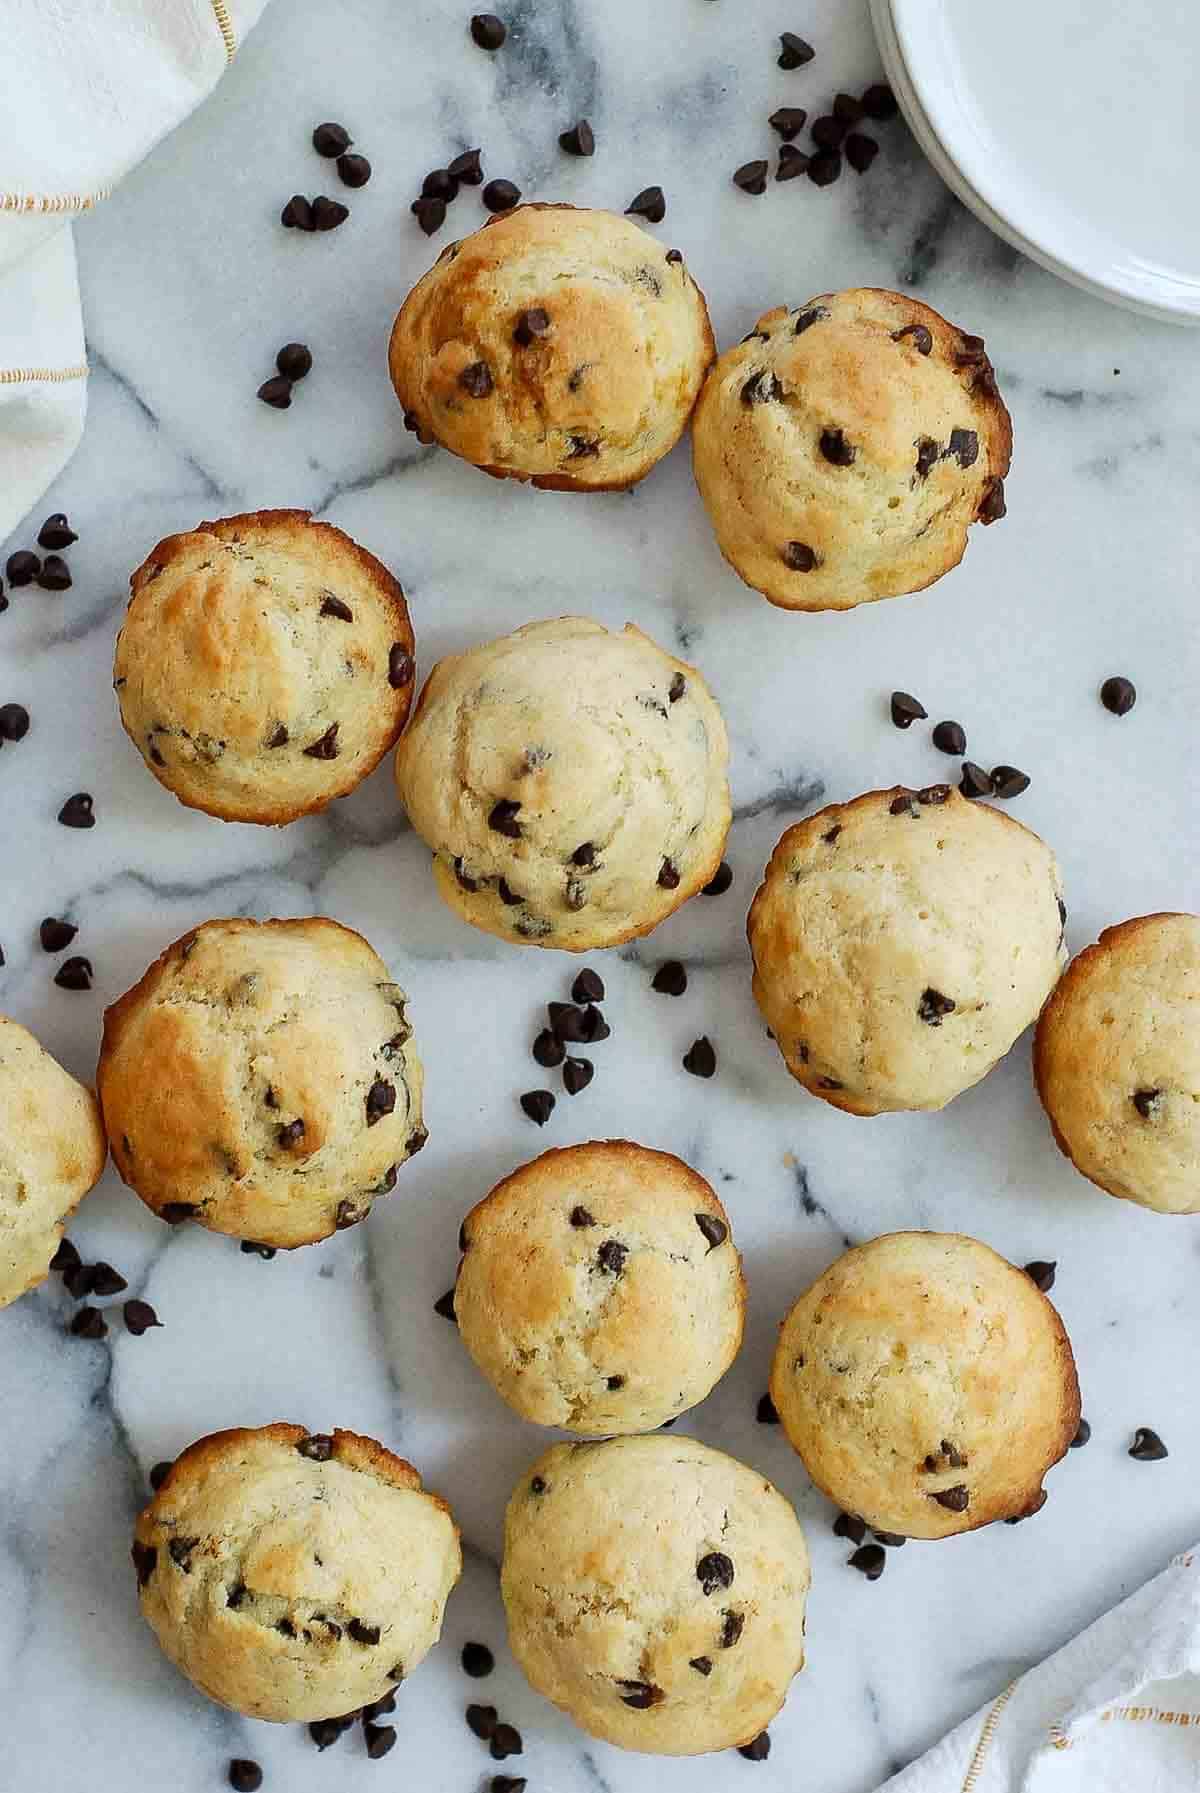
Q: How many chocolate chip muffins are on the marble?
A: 12